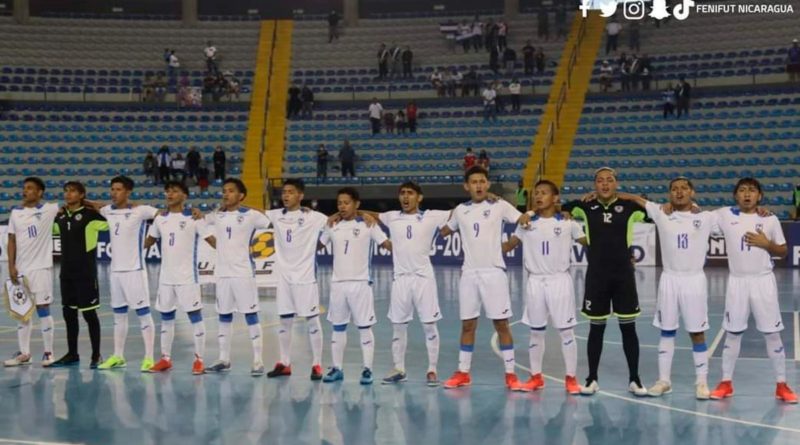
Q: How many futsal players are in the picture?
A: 13